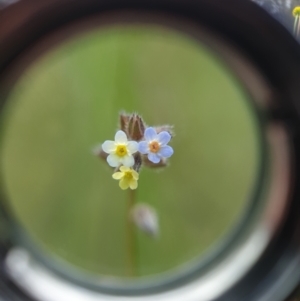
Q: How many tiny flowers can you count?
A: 3